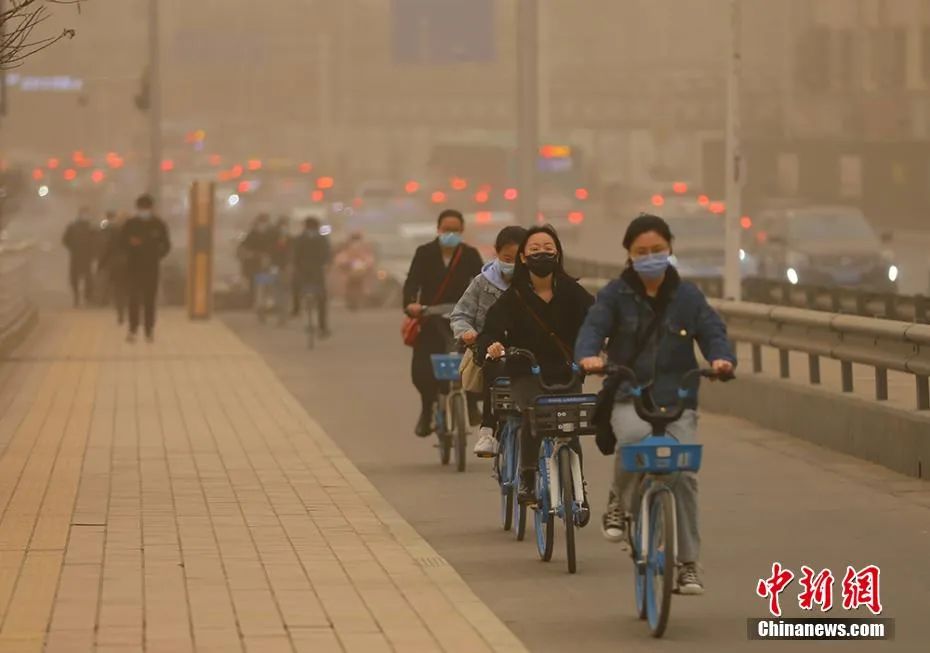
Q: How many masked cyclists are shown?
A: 4